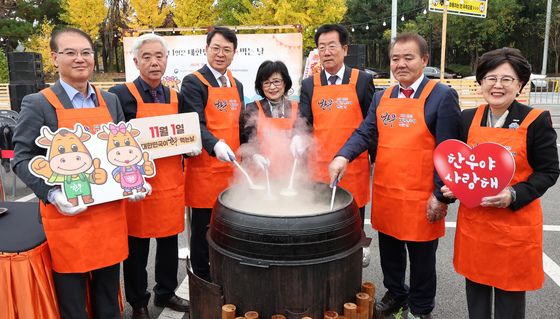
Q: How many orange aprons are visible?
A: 7